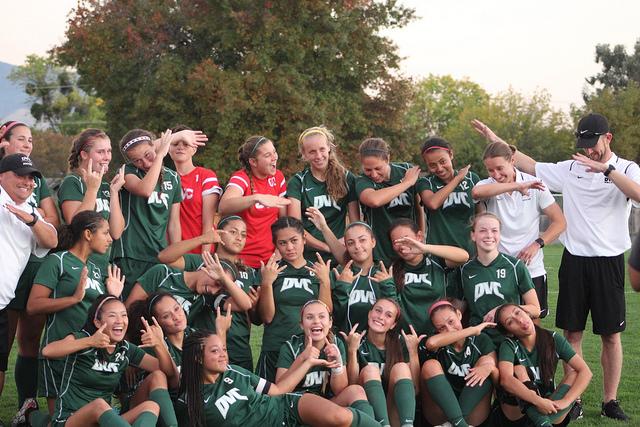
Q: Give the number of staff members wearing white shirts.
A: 3